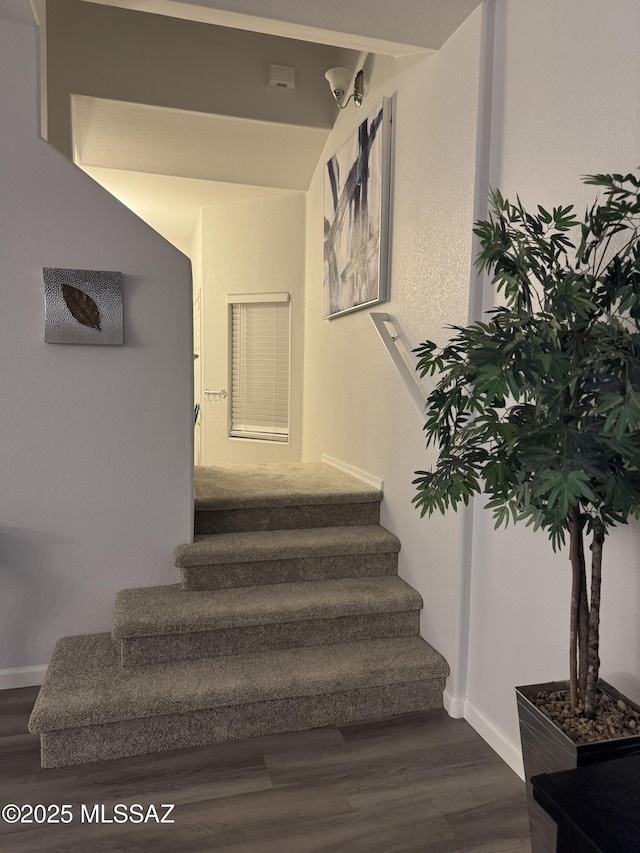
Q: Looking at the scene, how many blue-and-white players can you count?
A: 0